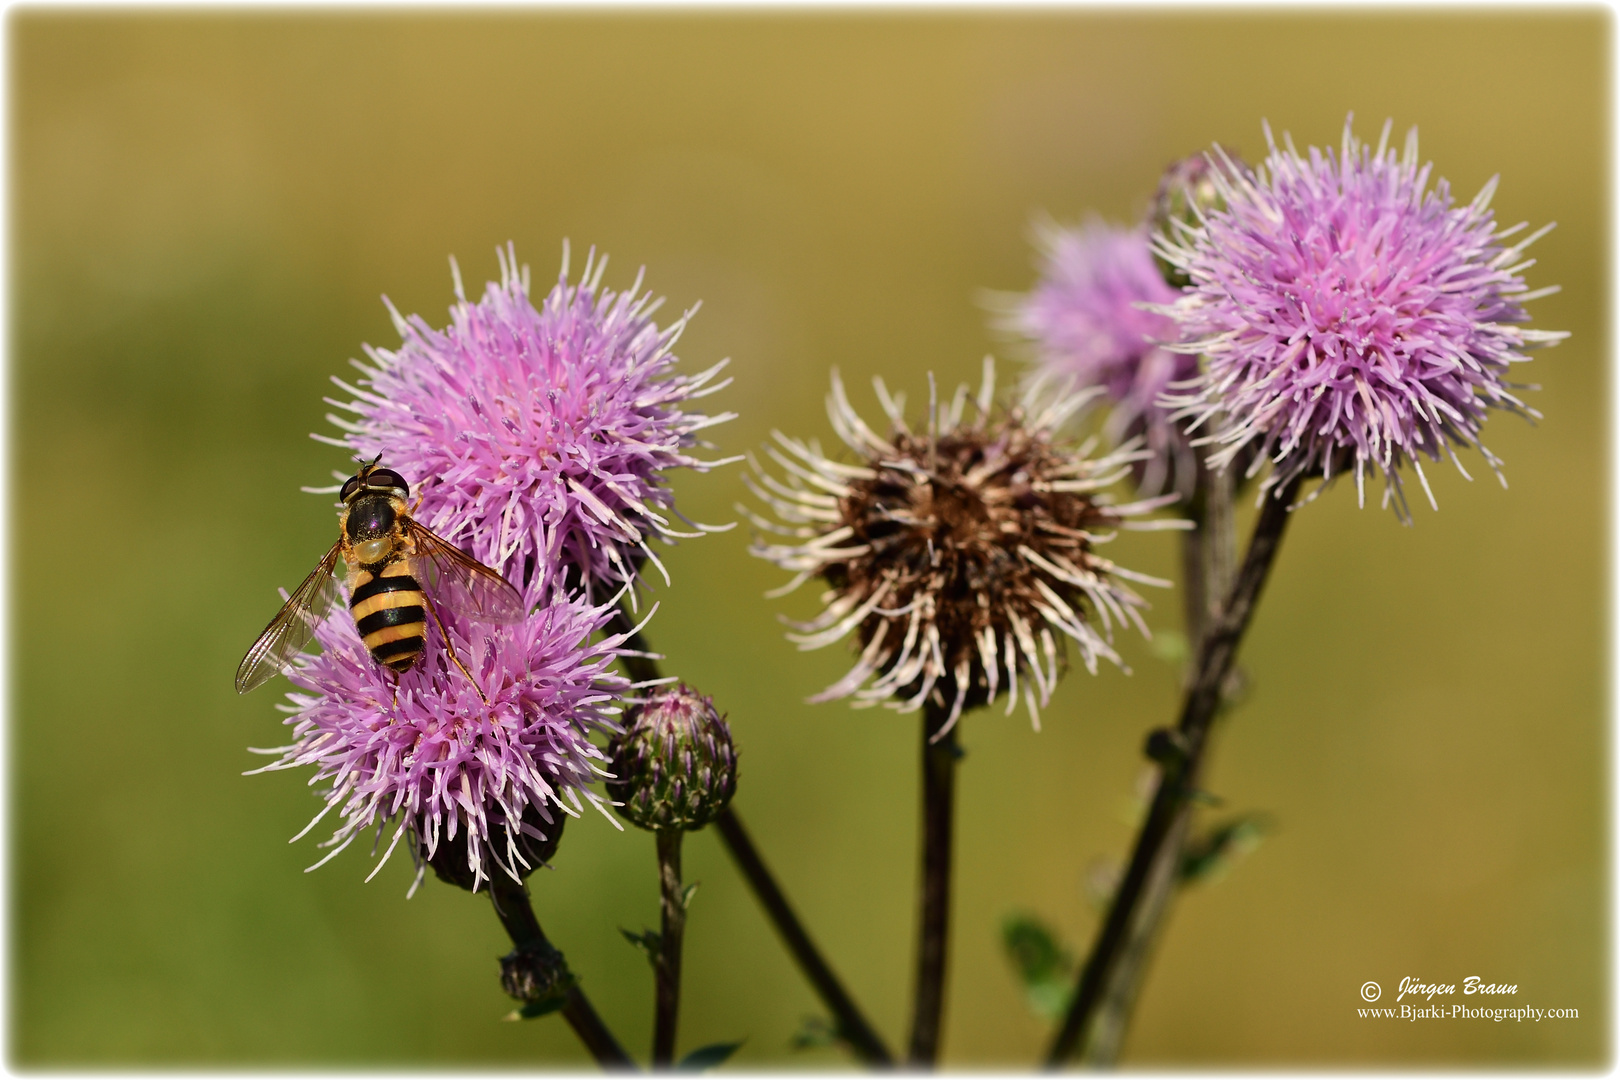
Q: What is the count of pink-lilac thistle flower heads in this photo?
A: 4